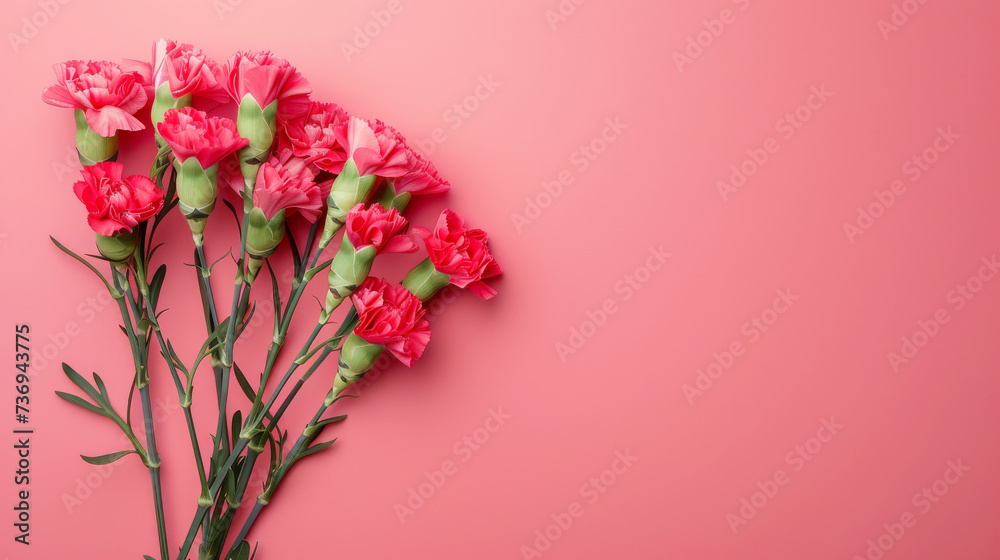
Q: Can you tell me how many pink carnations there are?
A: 12